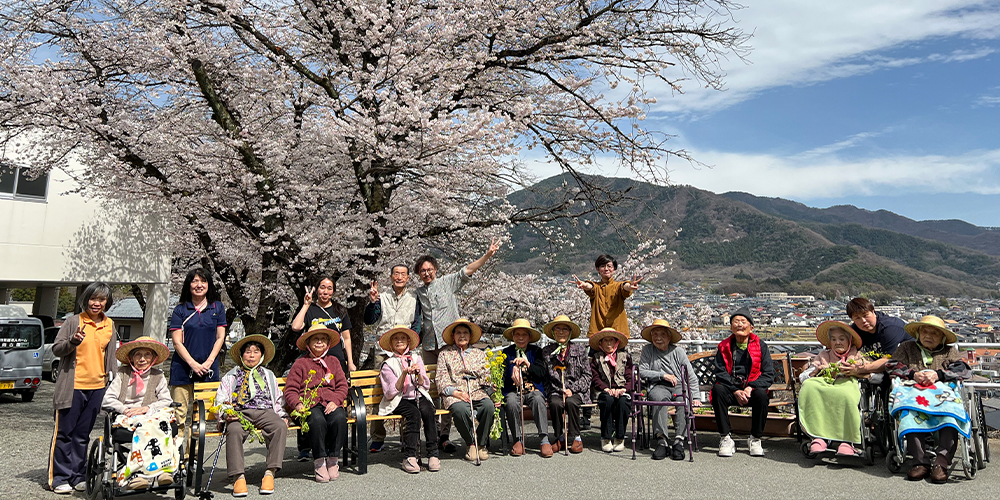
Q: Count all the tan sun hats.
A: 11